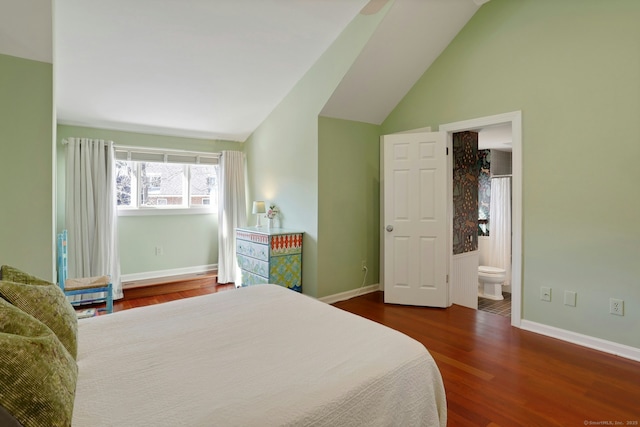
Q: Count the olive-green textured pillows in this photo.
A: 2